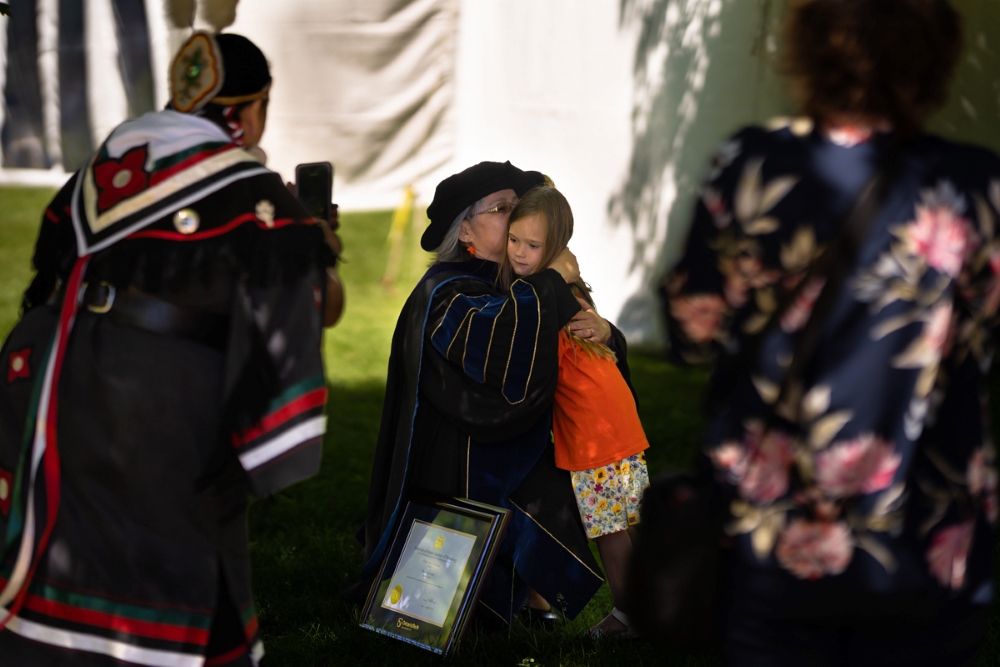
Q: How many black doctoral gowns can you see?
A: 1